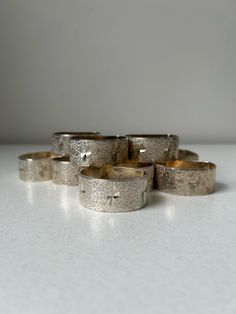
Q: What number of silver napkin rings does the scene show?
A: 9